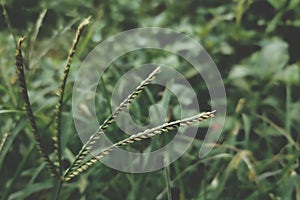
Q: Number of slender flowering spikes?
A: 4